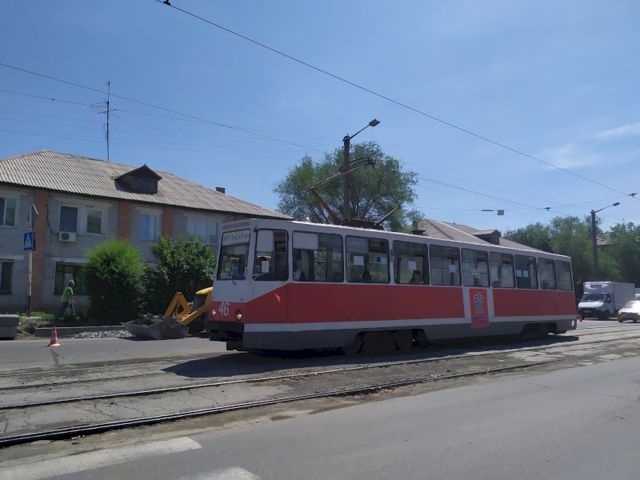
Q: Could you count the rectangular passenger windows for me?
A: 9